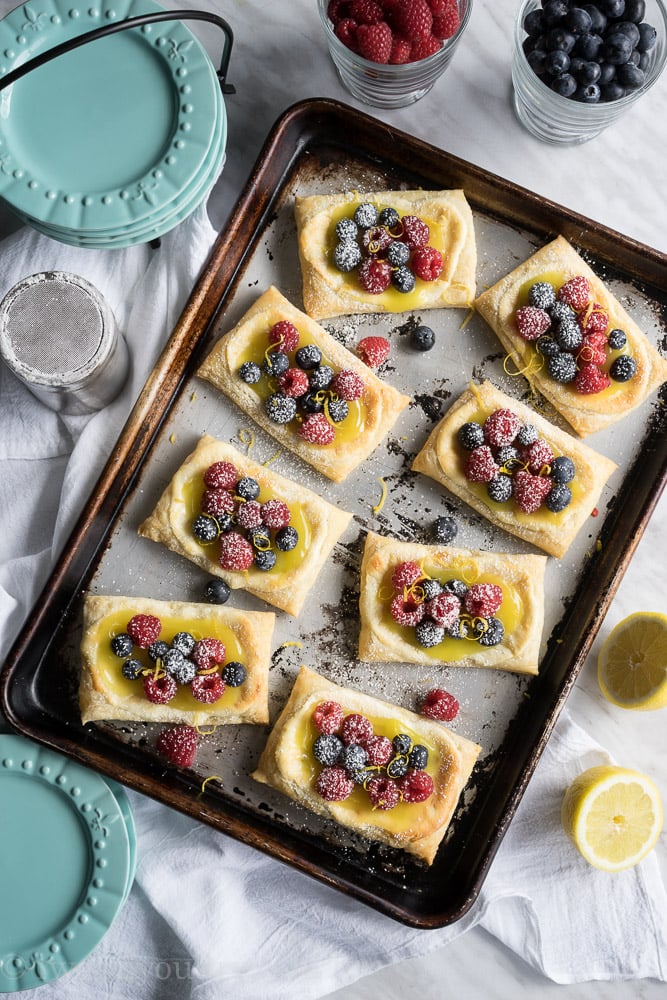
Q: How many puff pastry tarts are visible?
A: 8